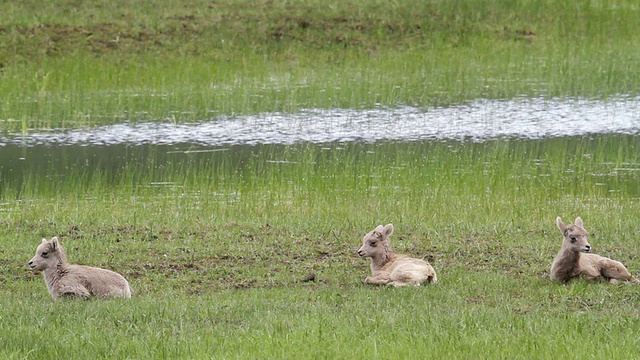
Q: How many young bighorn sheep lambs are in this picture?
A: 3